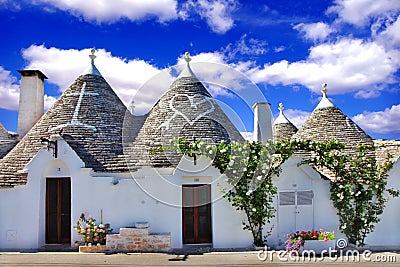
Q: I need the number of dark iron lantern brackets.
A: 1